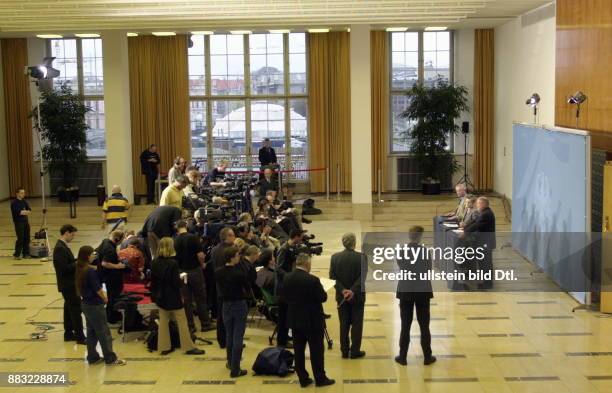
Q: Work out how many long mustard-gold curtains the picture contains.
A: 5